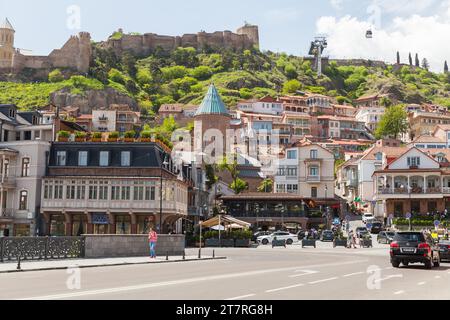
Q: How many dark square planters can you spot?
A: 4